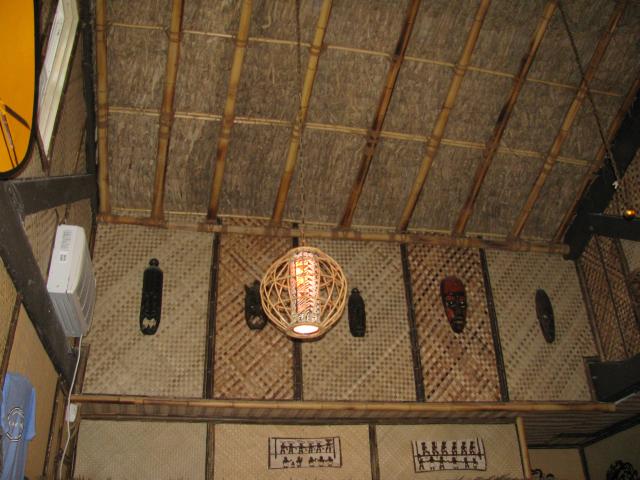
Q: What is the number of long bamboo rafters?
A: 9